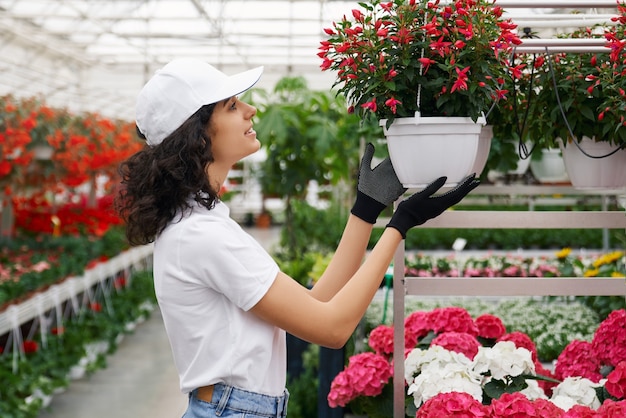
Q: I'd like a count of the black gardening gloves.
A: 2